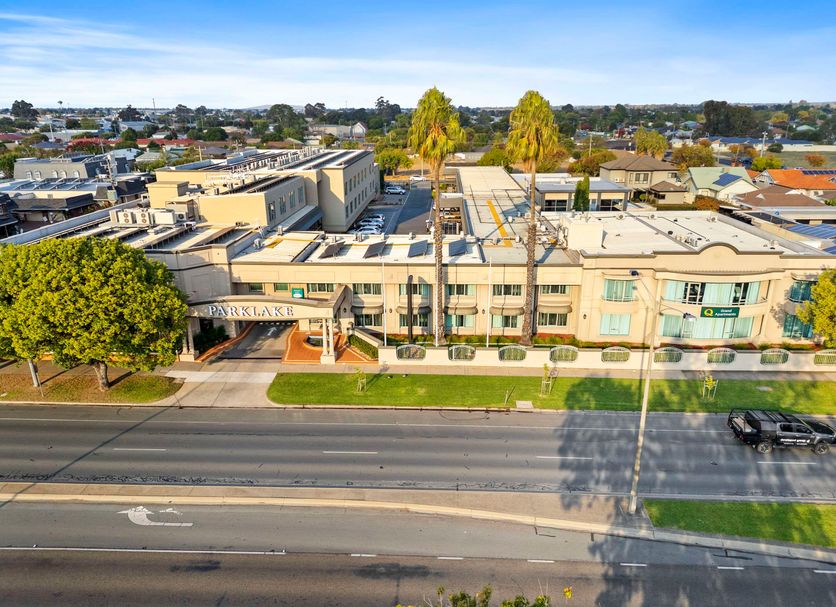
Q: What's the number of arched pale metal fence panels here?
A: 9